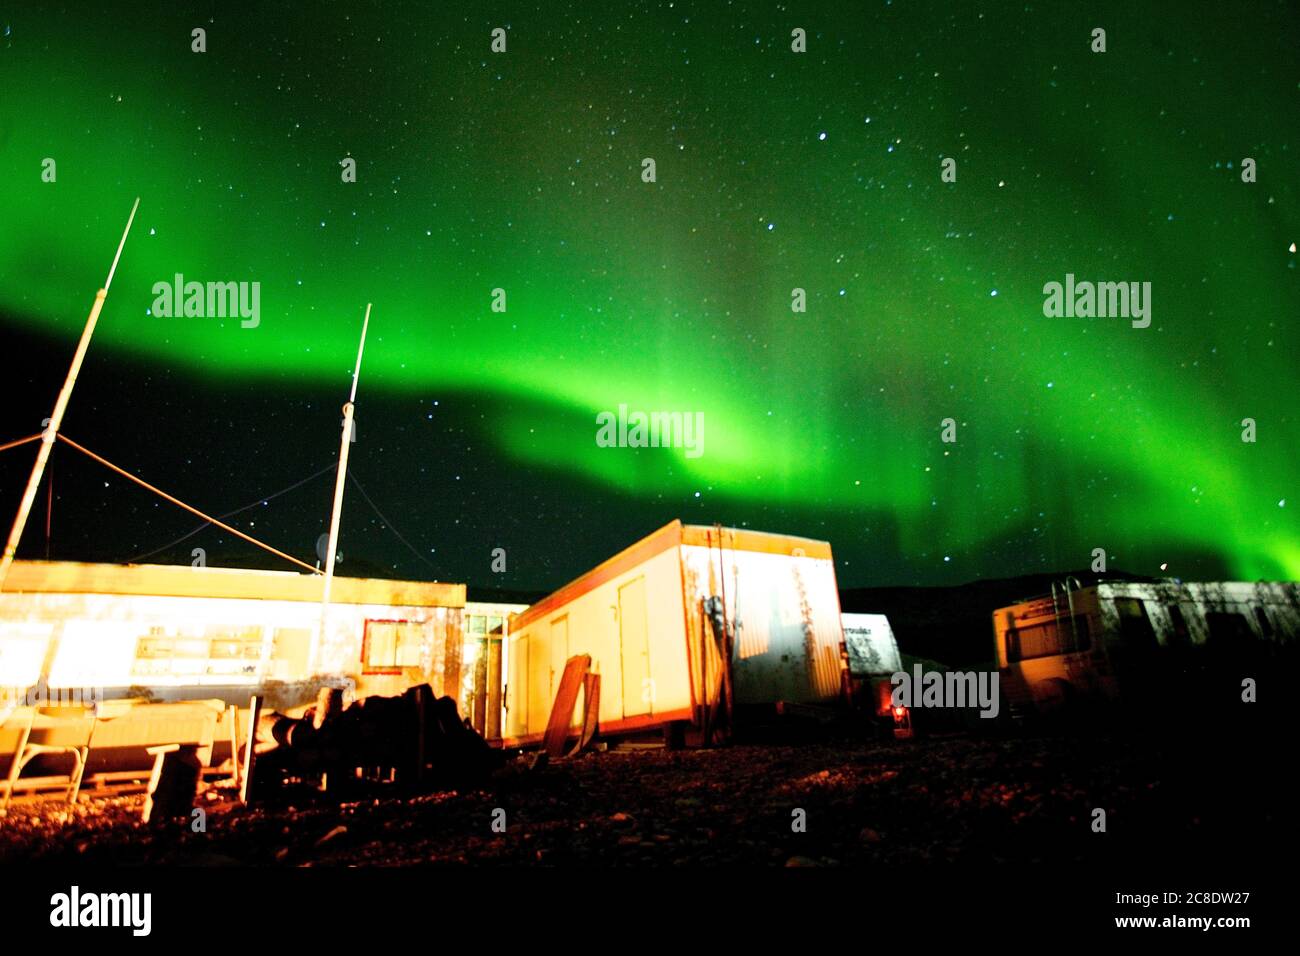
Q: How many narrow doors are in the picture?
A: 3